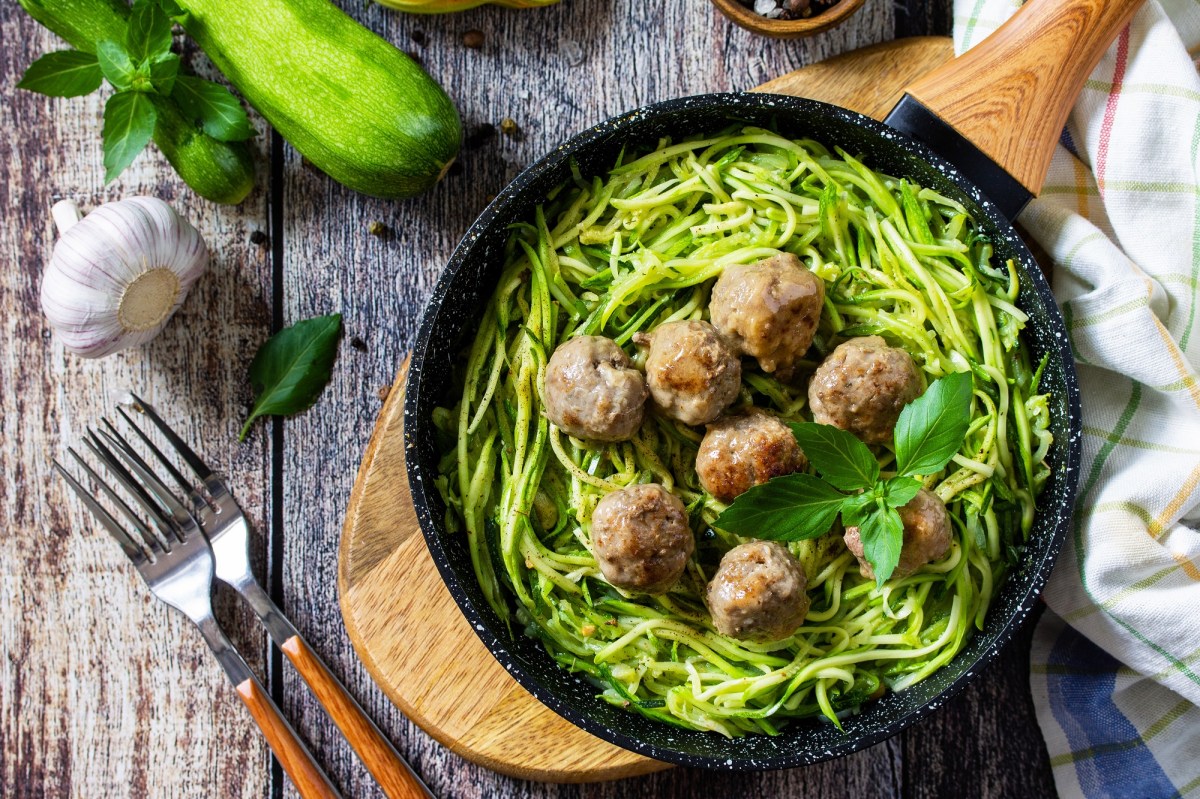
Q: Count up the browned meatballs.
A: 8